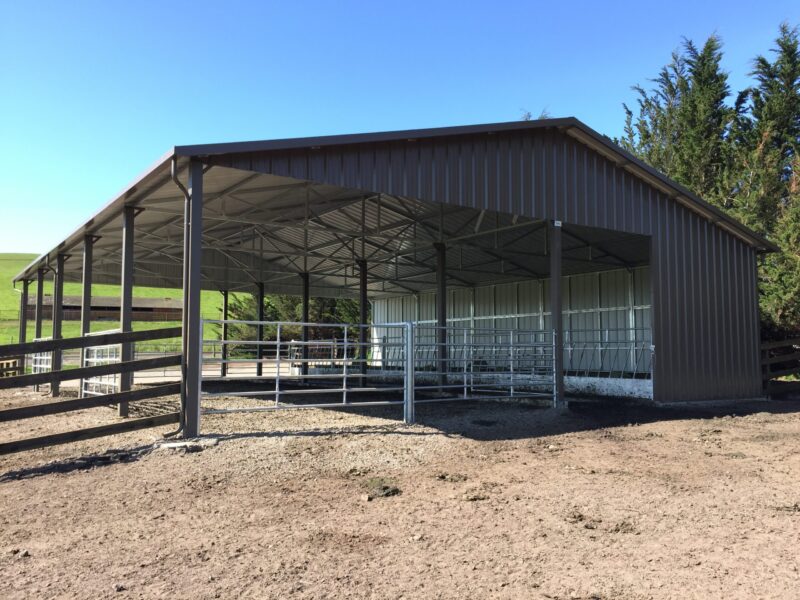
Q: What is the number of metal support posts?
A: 12